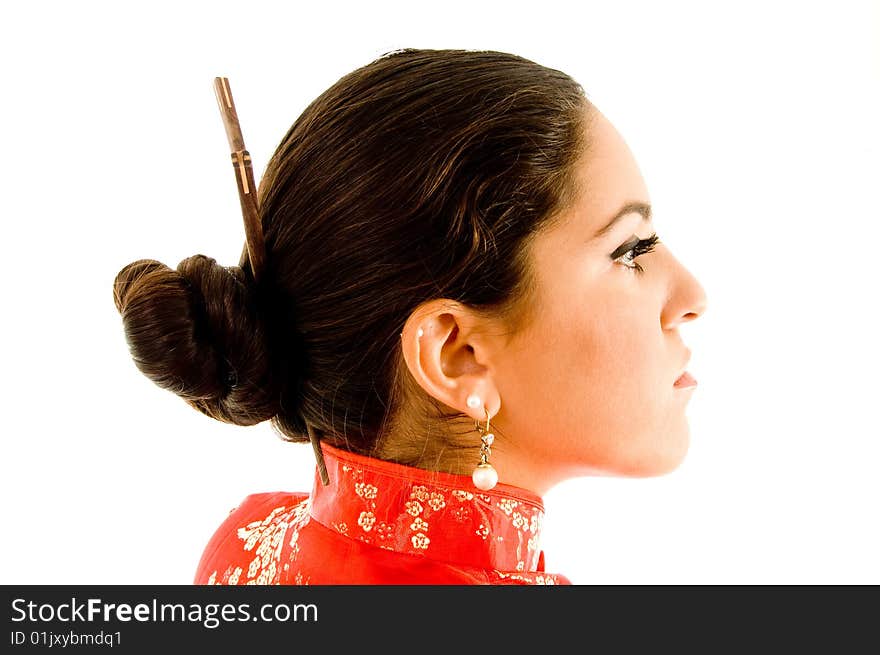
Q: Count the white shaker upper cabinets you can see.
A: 0